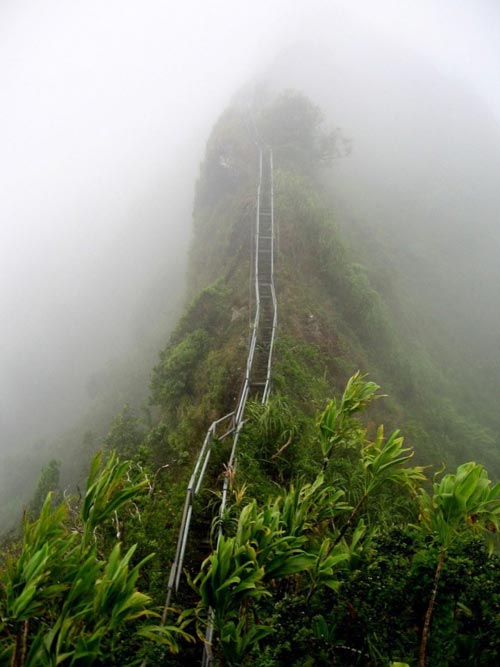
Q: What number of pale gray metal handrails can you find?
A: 2